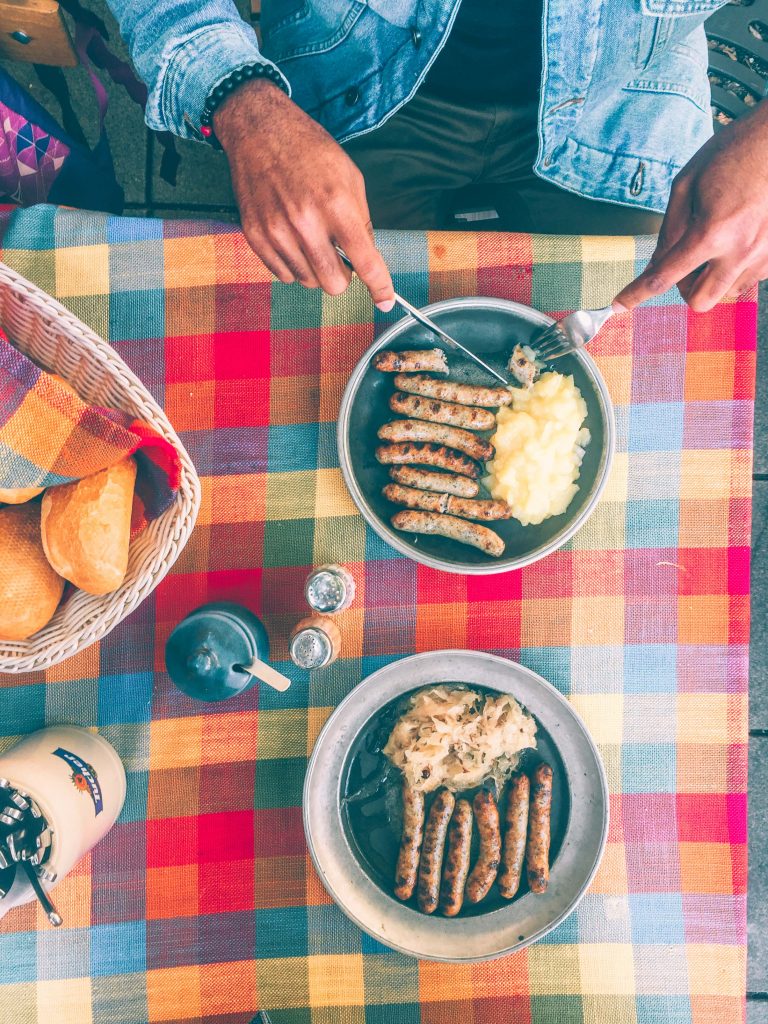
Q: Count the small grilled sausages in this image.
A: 14